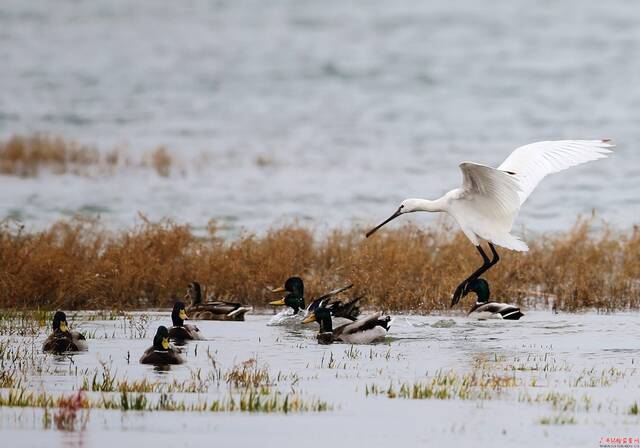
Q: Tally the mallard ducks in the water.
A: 8